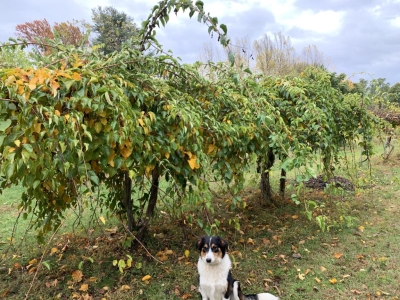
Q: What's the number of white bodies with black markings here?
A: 1